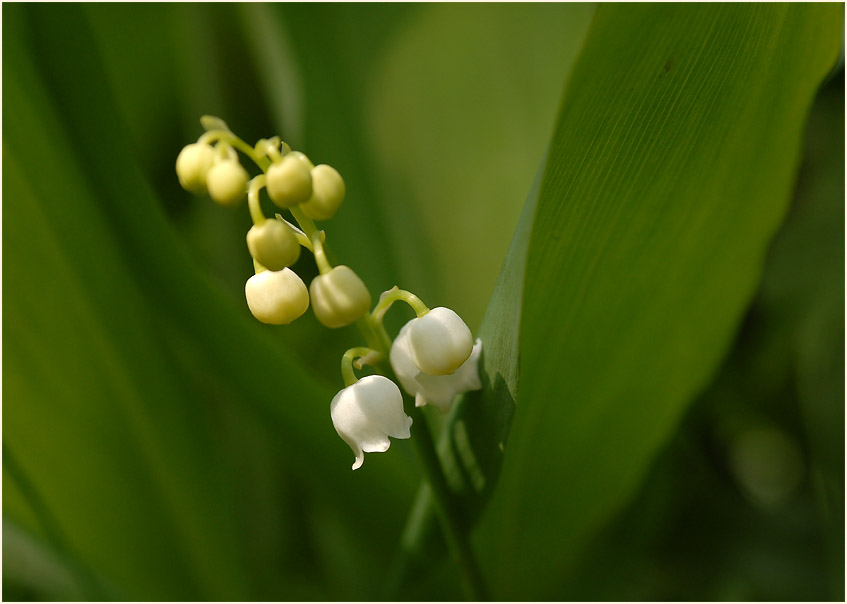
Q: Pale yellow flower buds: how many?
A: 7